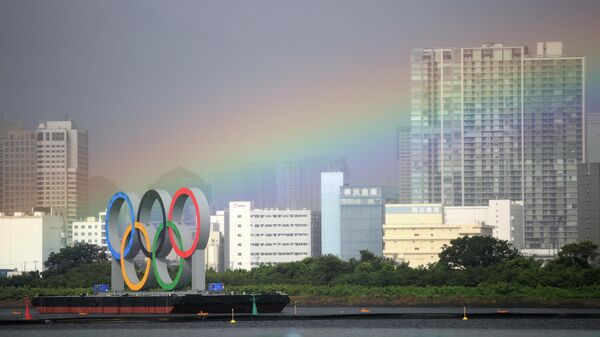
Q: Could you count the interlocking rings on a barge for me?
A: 5